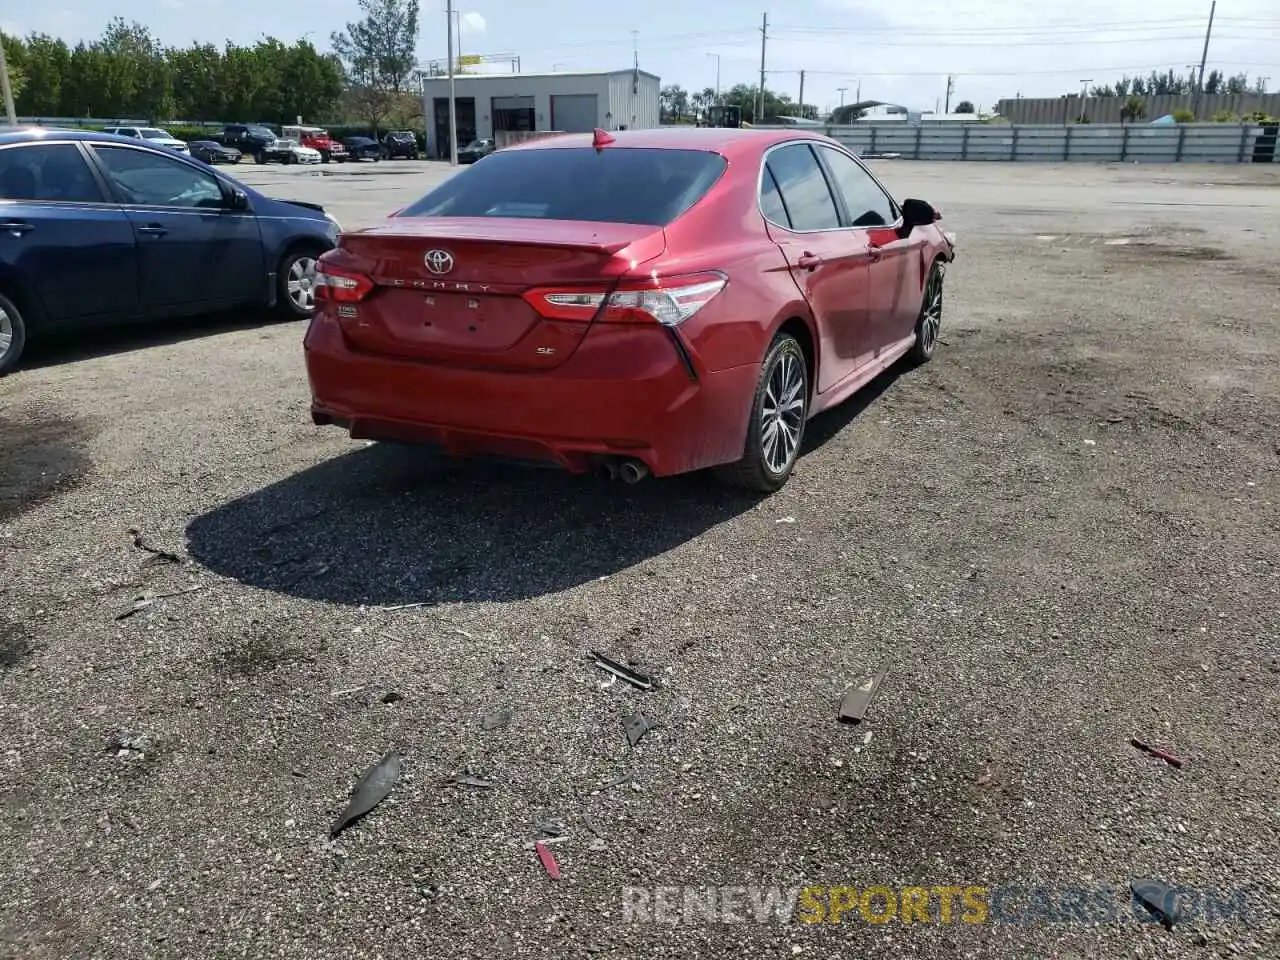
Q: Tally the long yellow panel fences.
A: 0